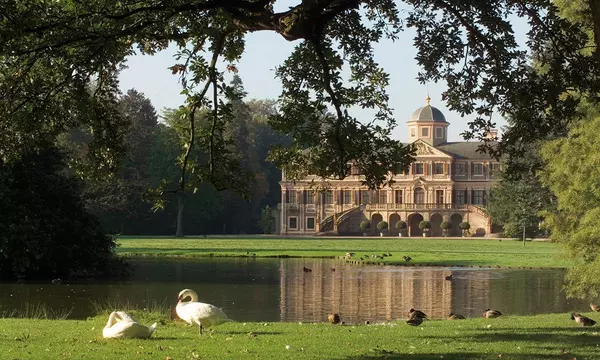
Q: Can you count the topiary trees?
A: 6